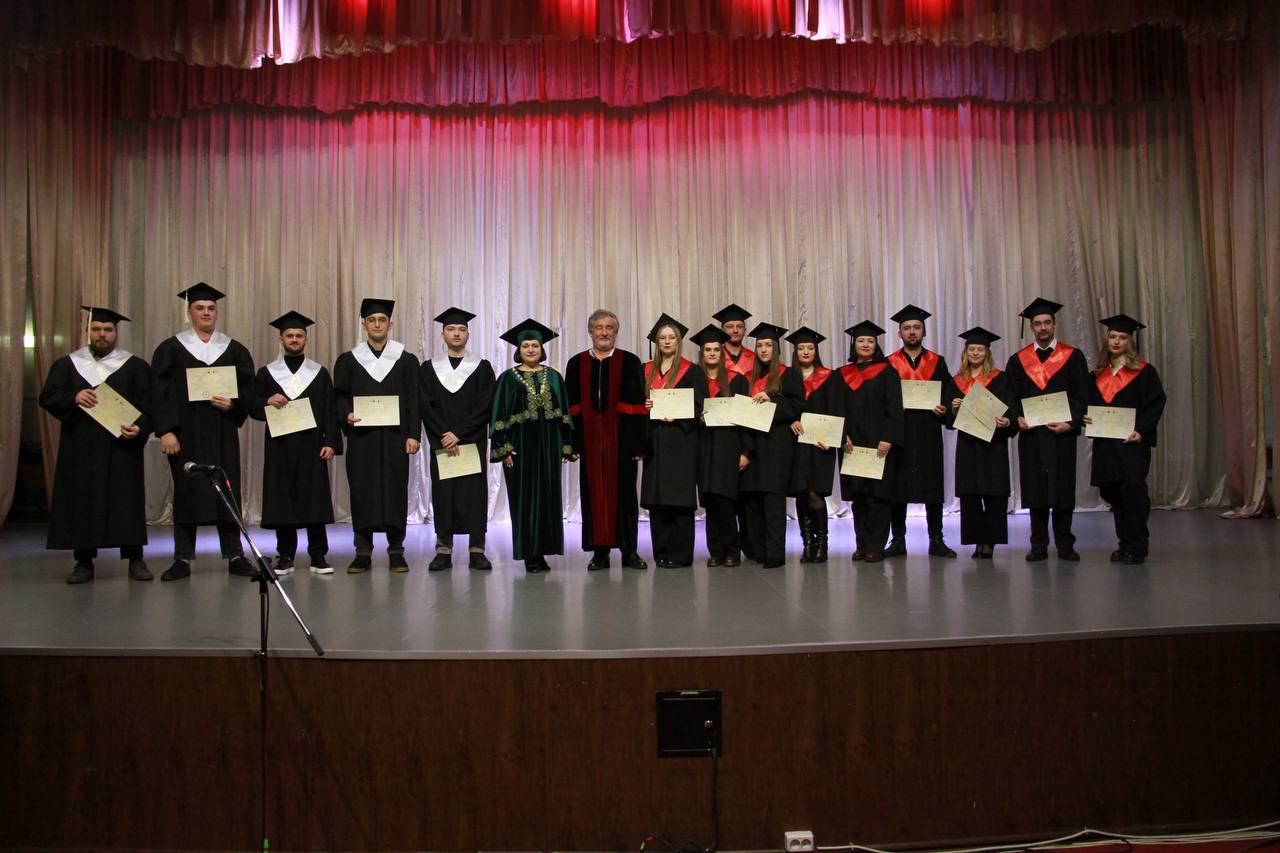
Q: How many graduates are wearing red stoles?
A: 10